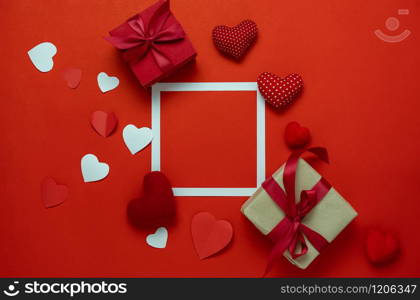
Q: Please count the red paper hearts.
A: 4